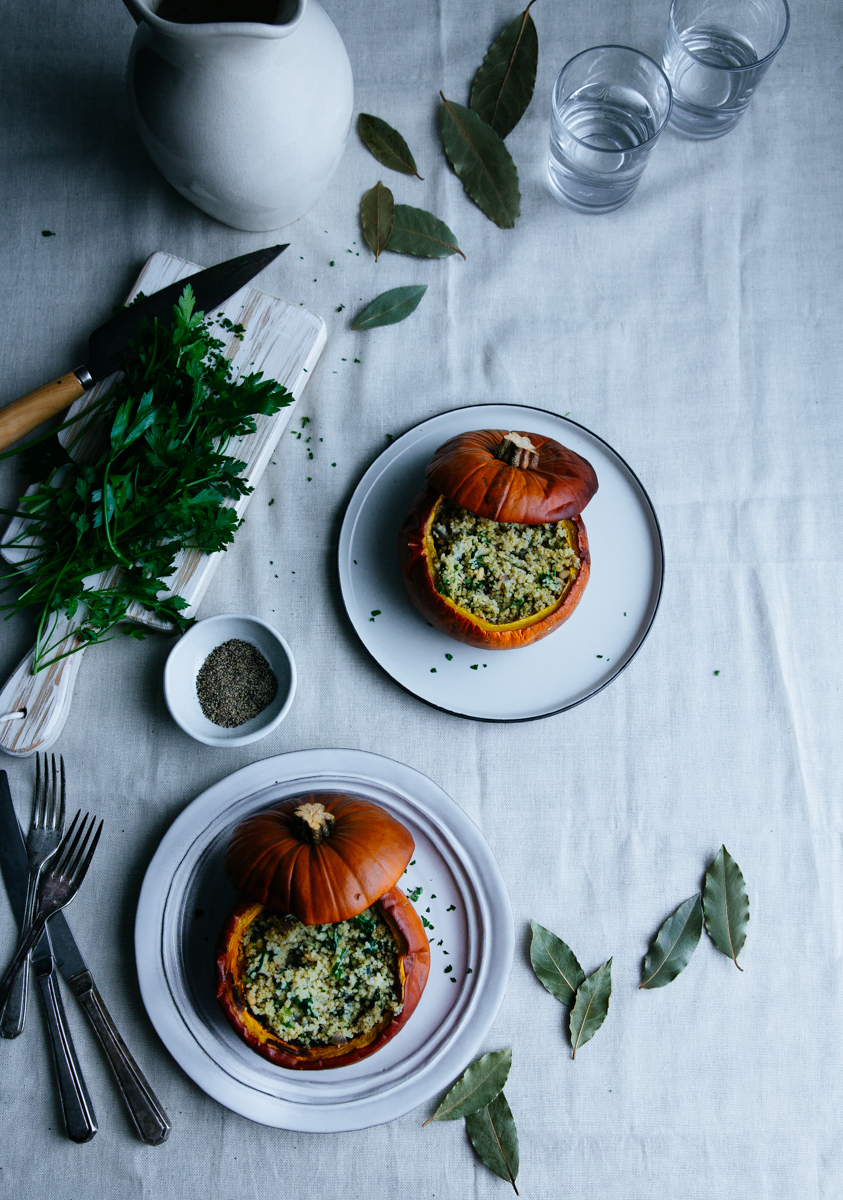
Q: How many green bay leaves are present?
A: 12